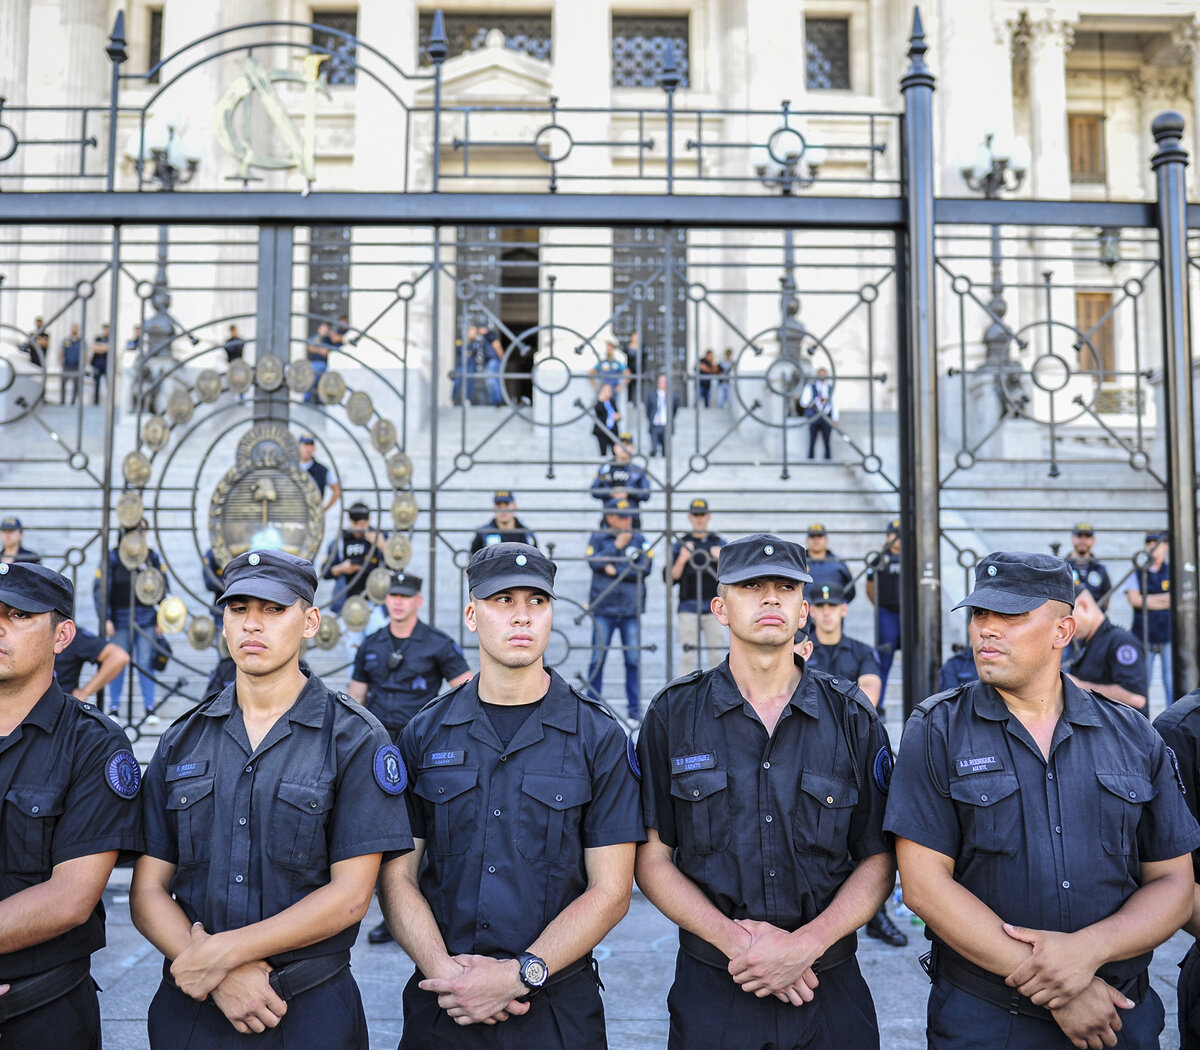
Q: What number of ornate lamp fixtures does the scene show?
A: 3